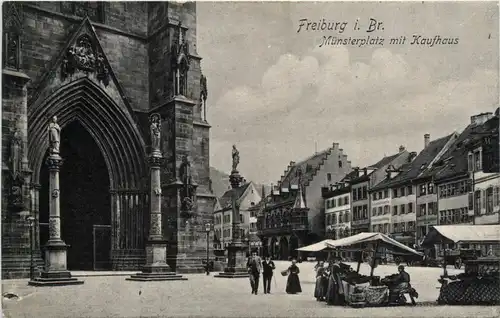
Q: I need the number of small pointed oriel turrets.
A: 2